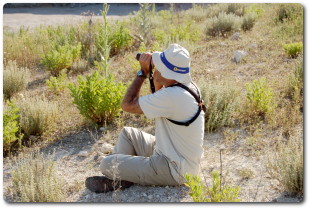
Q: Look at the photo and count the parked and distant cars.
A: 0